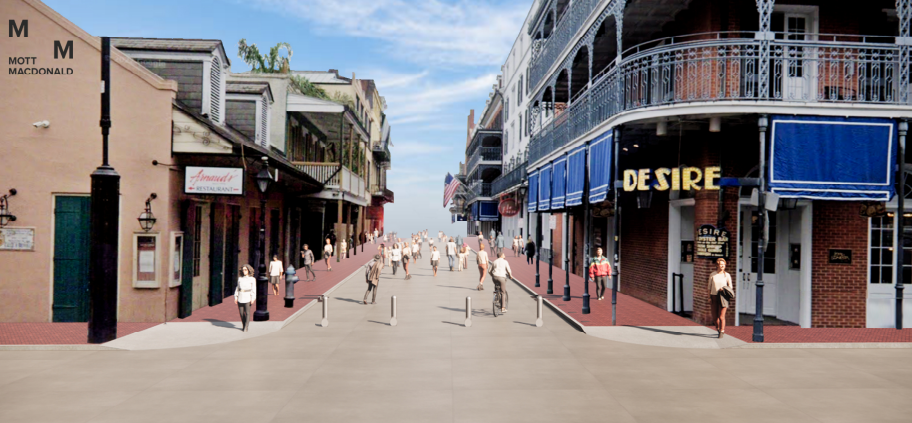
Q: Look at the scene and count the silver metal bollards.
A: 4